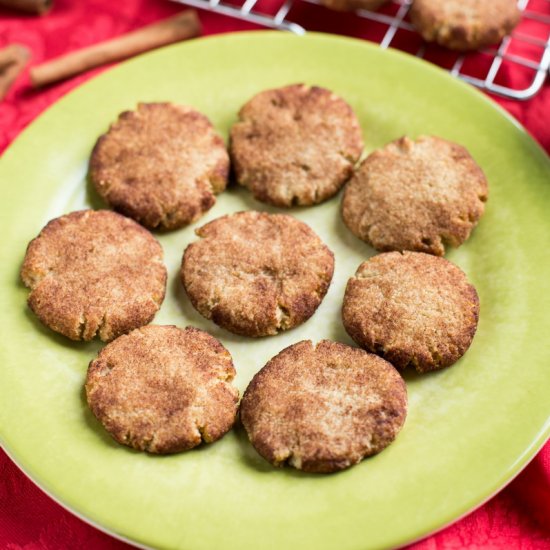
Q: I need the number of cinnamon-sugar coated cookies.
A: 10